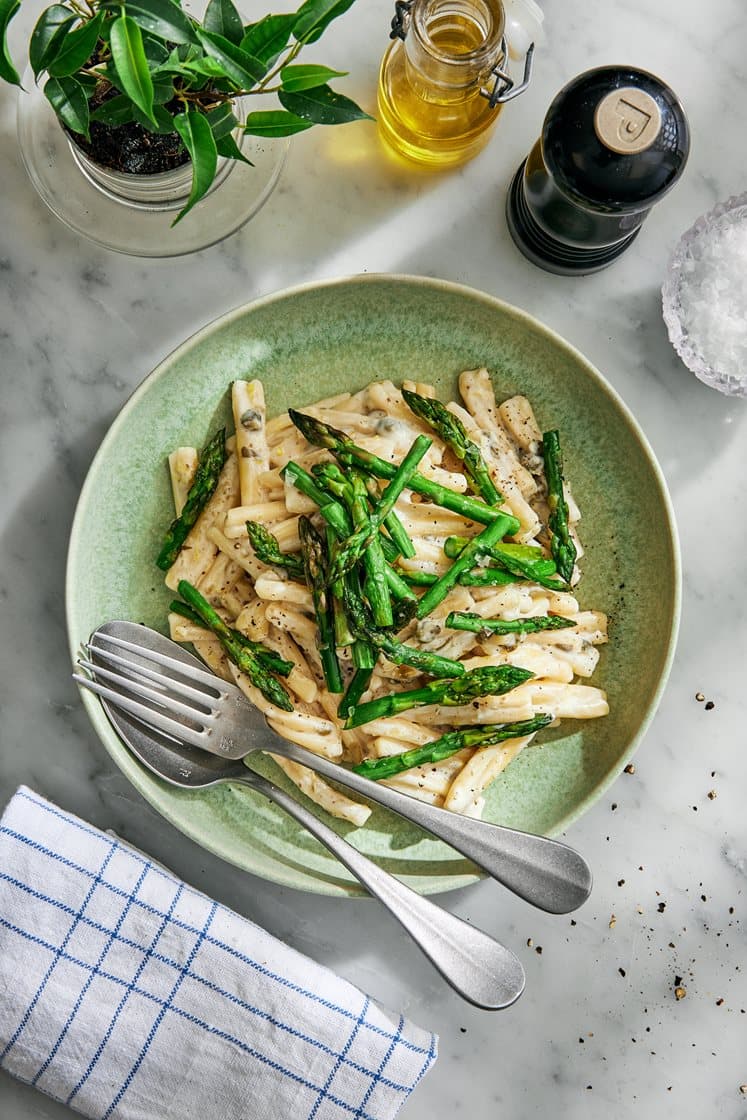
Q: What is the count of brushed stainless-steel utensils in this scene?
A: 2